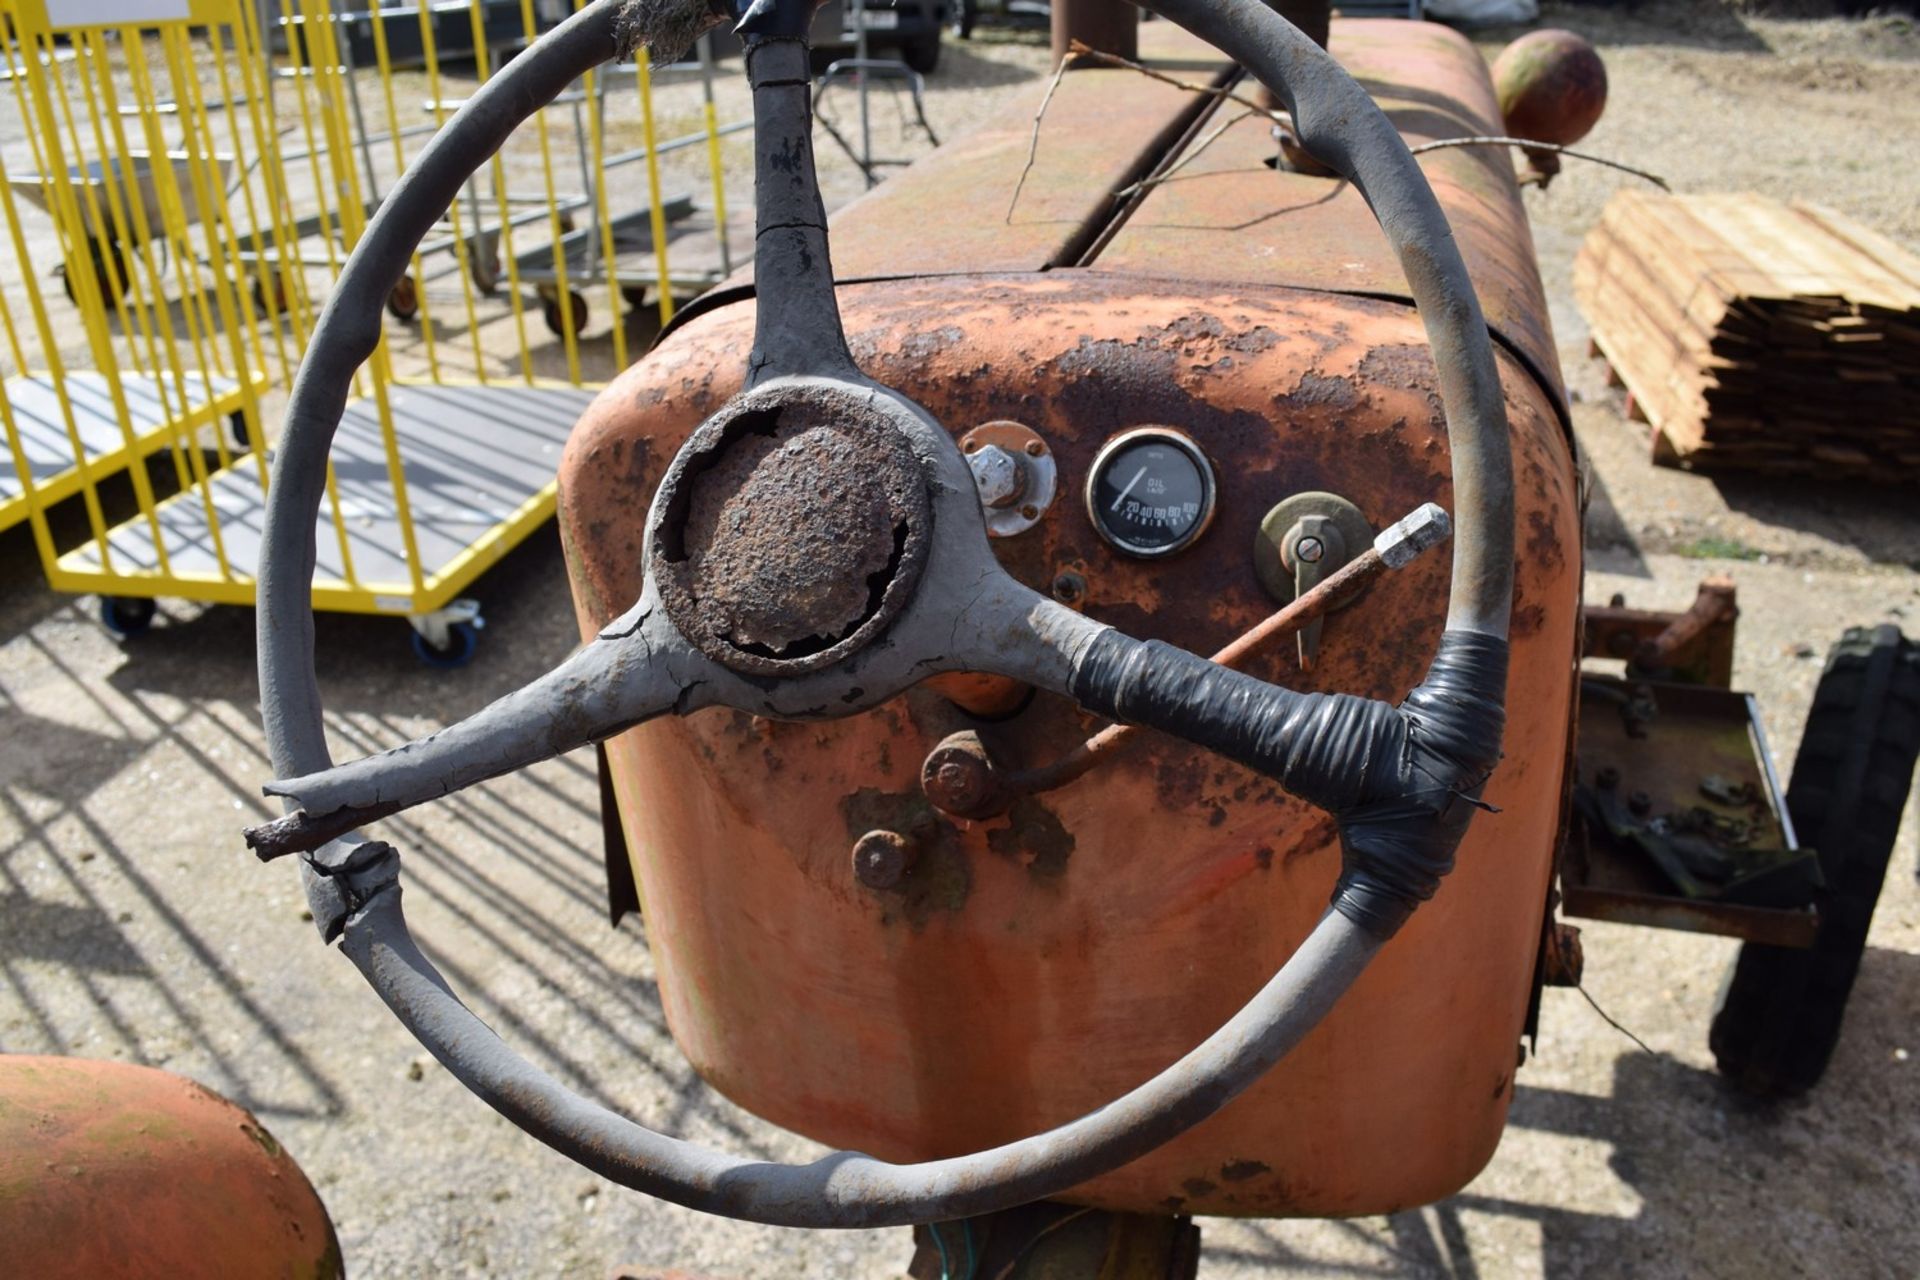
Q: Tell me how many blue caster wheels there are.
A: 2